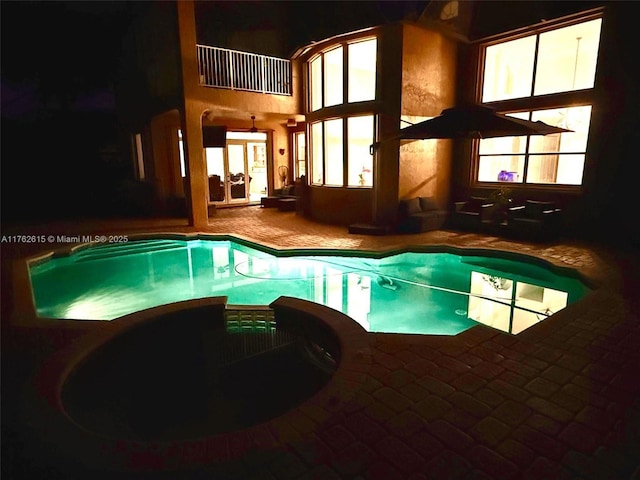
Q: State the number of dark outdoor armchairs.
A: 2